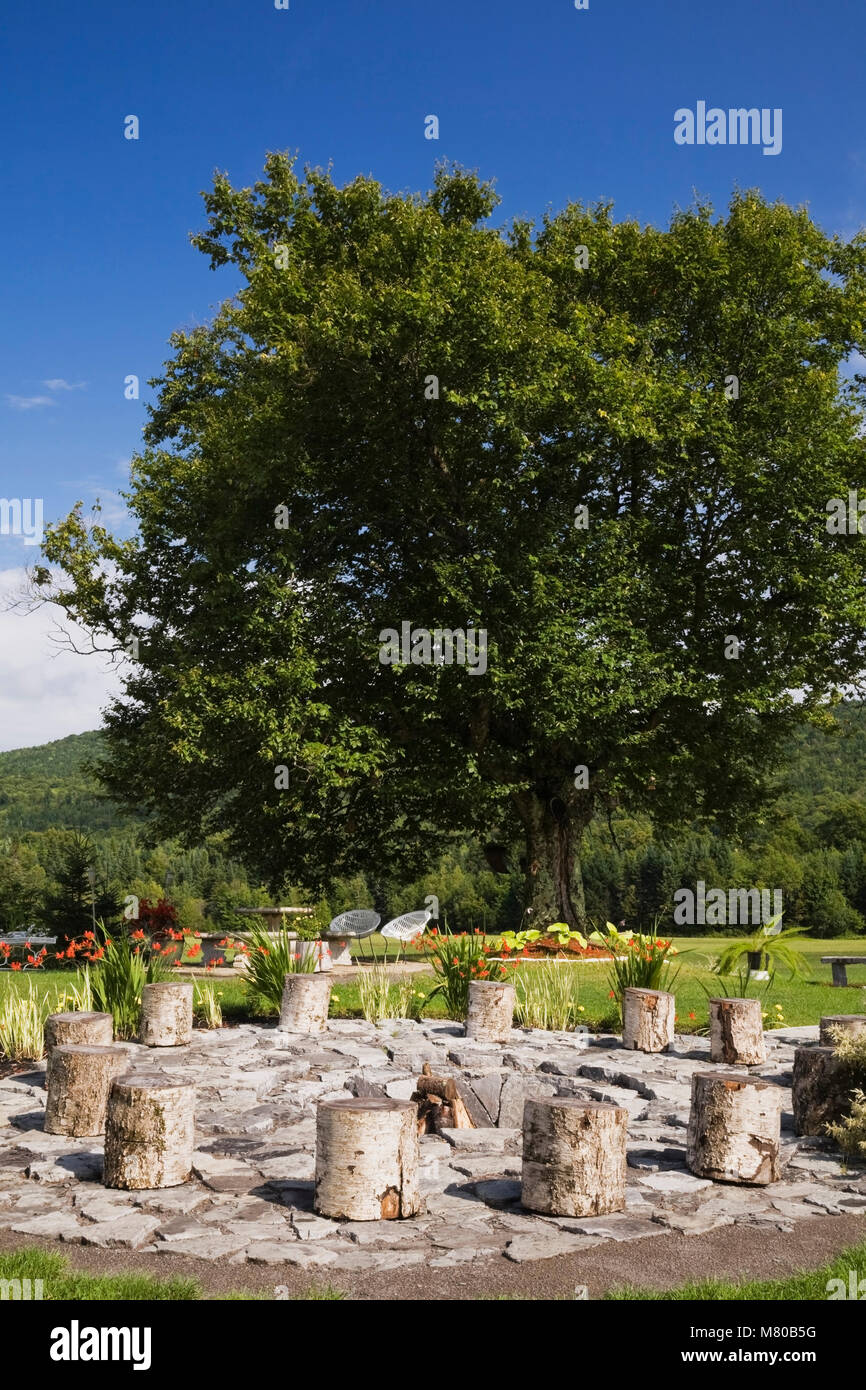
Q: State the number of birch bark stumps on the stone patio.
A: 13